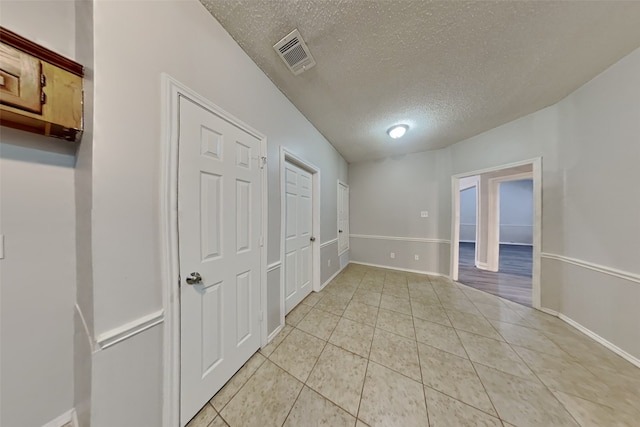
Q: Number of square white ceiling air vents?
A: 1